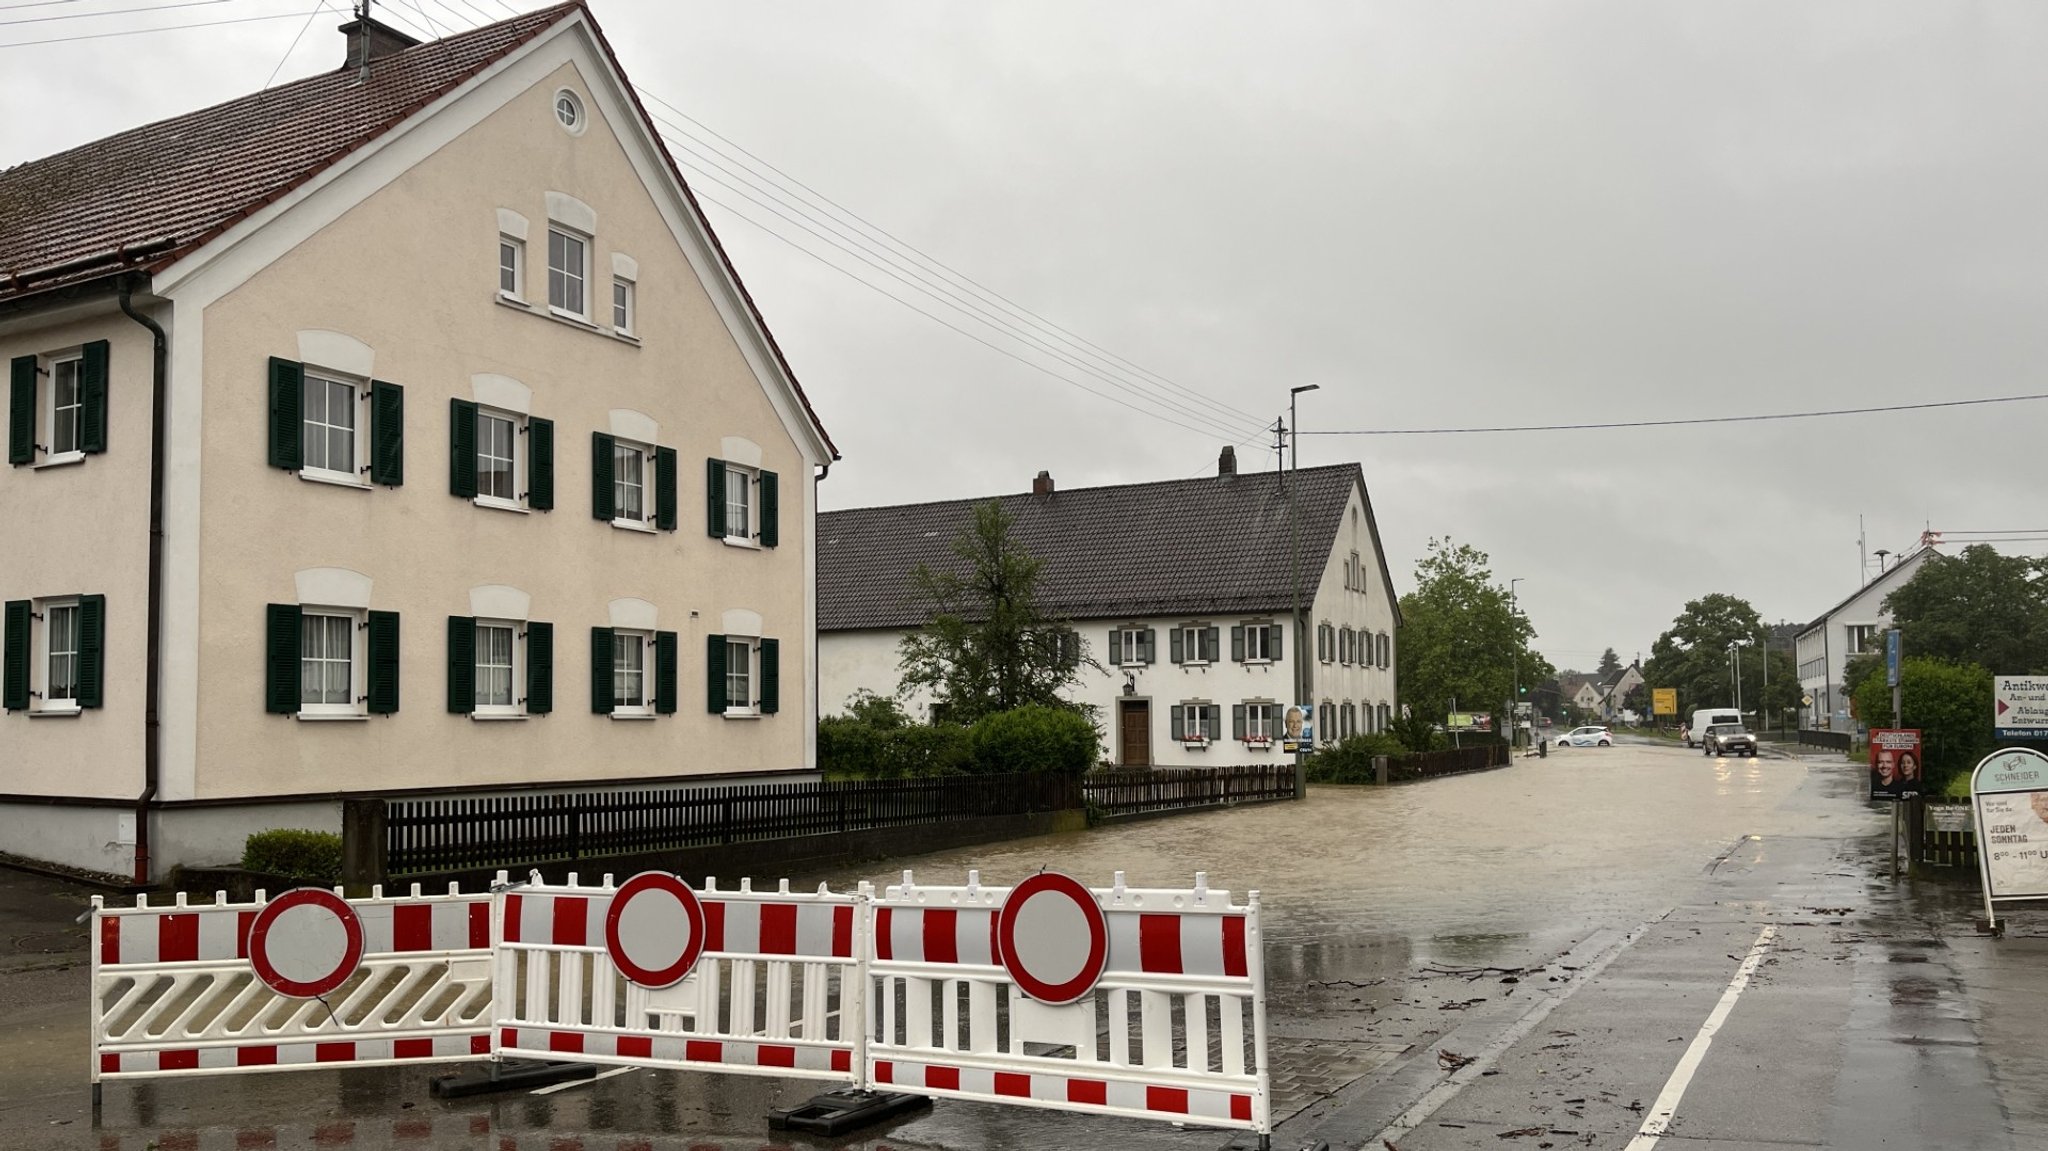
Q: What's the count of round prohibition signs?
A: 3